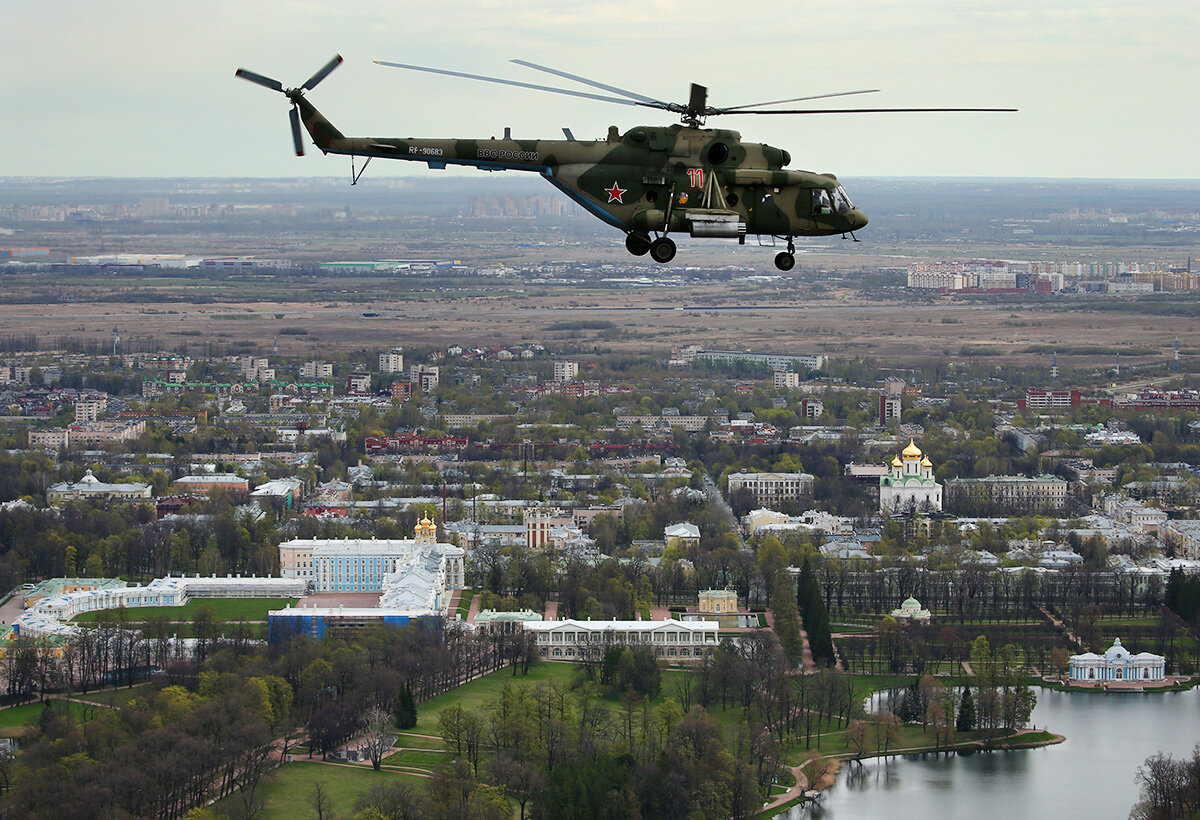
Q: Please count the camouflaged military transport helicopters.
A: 1